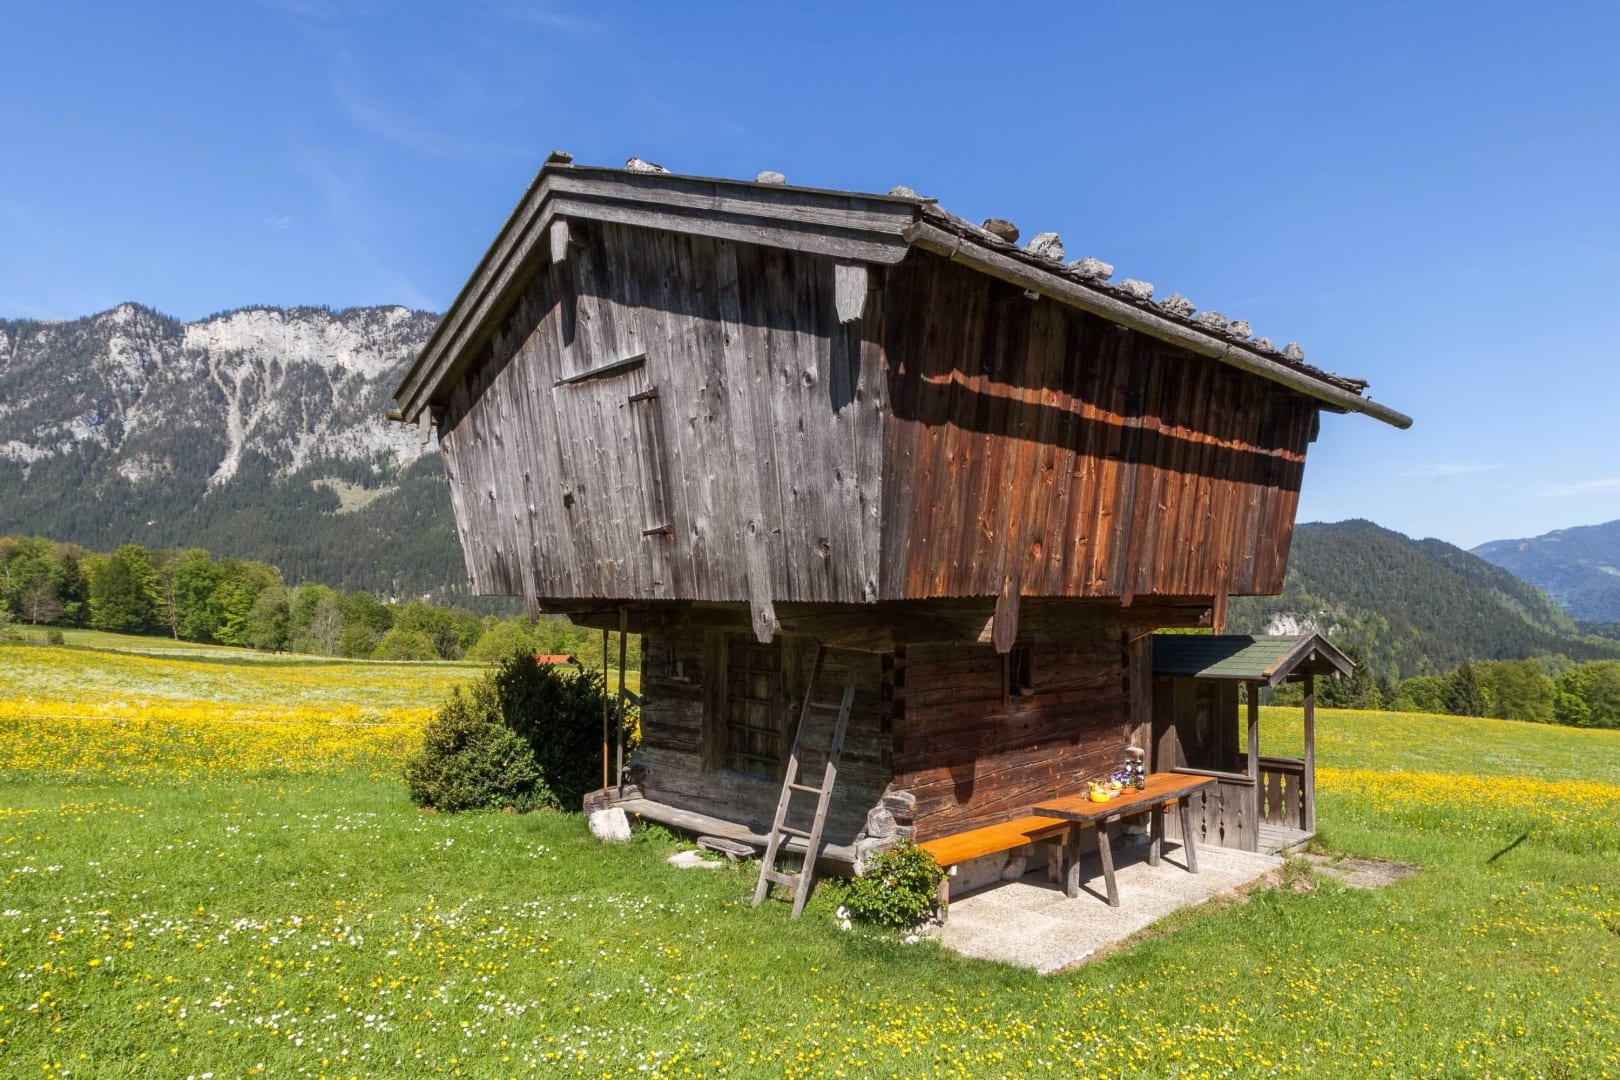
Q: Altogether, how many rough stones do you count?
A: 12